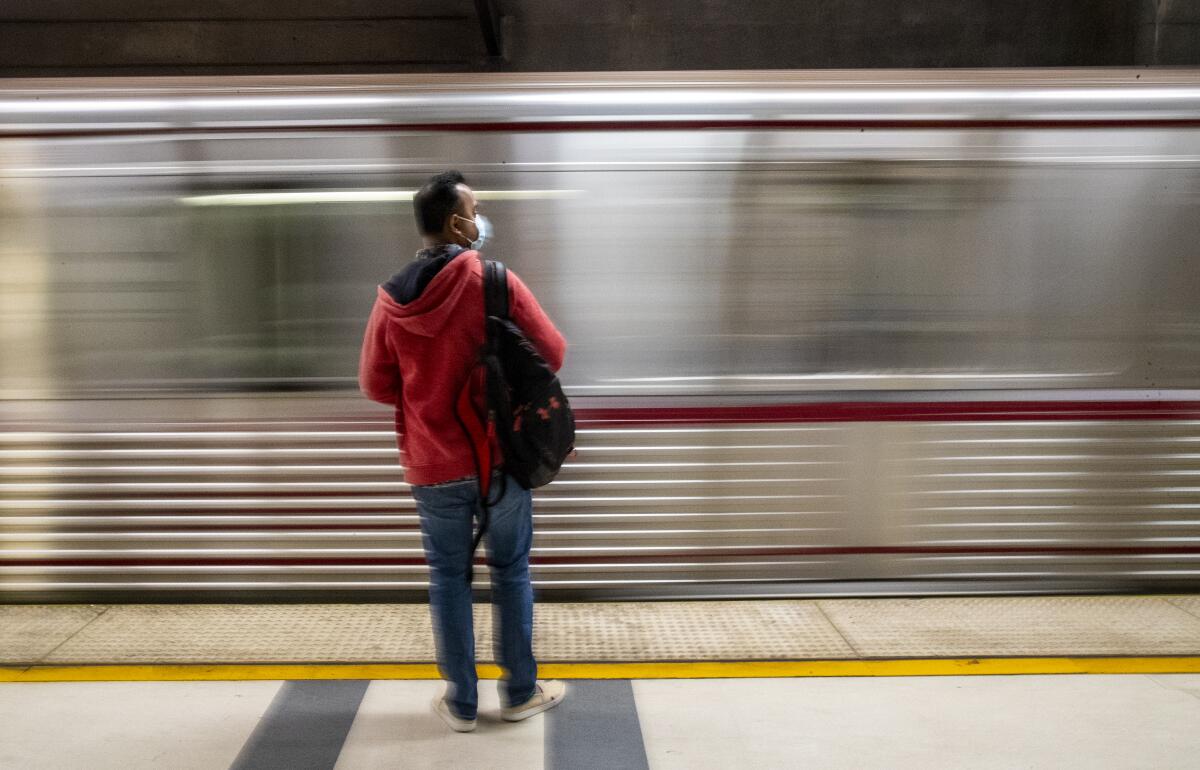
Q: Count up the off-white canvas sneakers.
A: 2